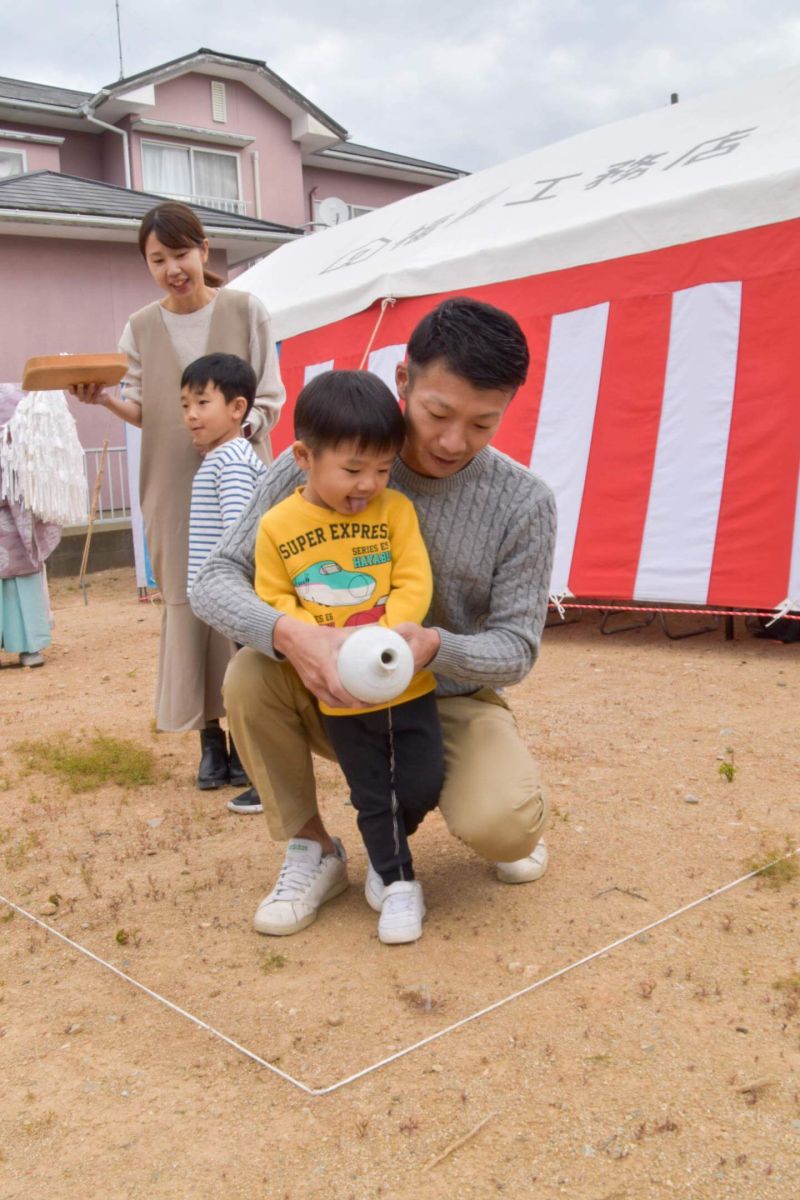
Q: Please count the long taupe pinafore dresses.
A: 1